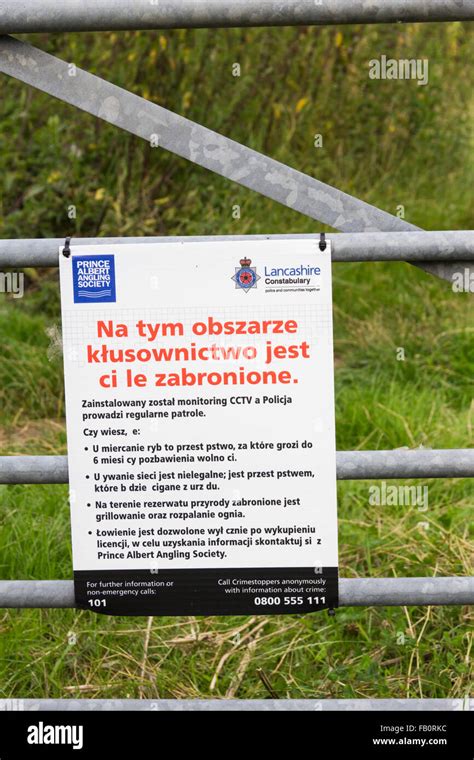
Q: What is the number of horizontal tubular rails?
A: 5